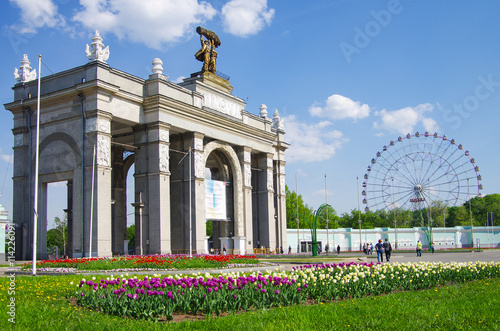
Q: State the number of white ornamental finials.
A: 5